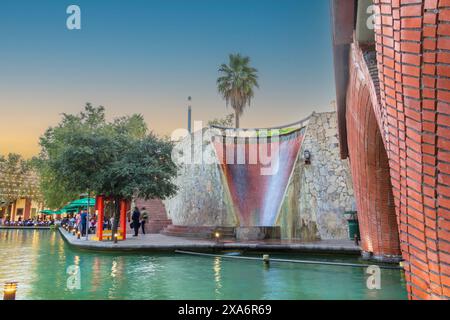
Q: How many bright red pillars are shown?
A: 2